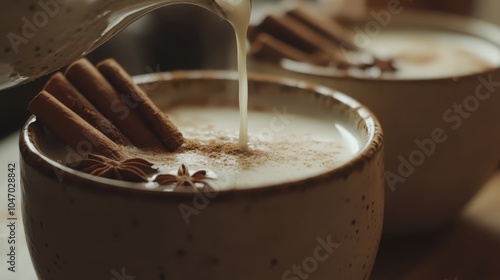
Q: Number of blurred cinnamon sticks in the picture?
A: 3